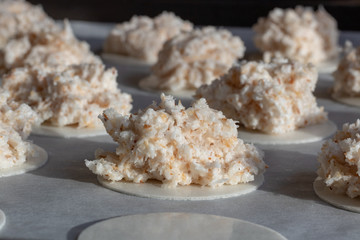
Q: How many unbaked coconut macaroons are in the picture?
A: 11